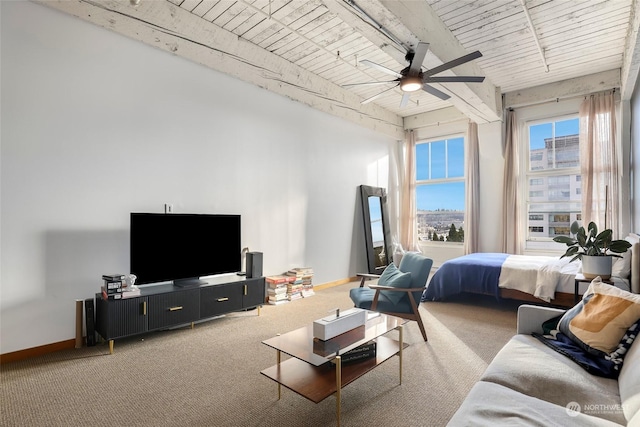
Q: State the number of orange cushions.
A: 1